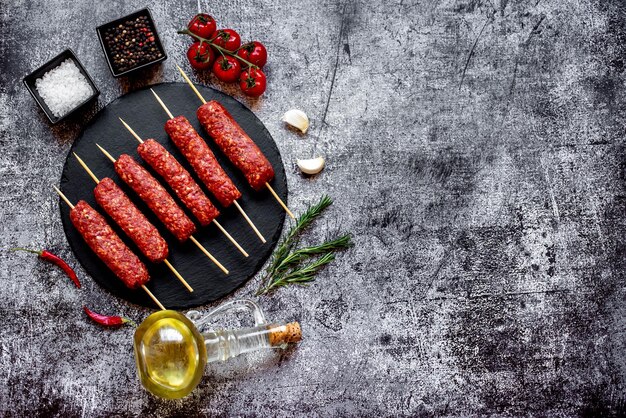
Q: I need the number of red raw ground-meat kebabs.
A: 6